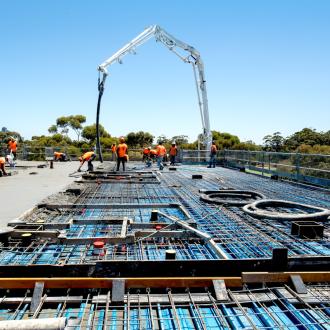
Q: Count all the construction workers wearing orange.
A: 11